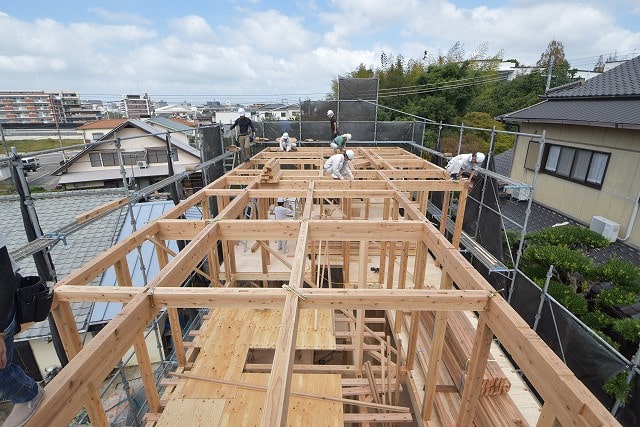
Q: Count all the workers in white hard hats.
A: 7